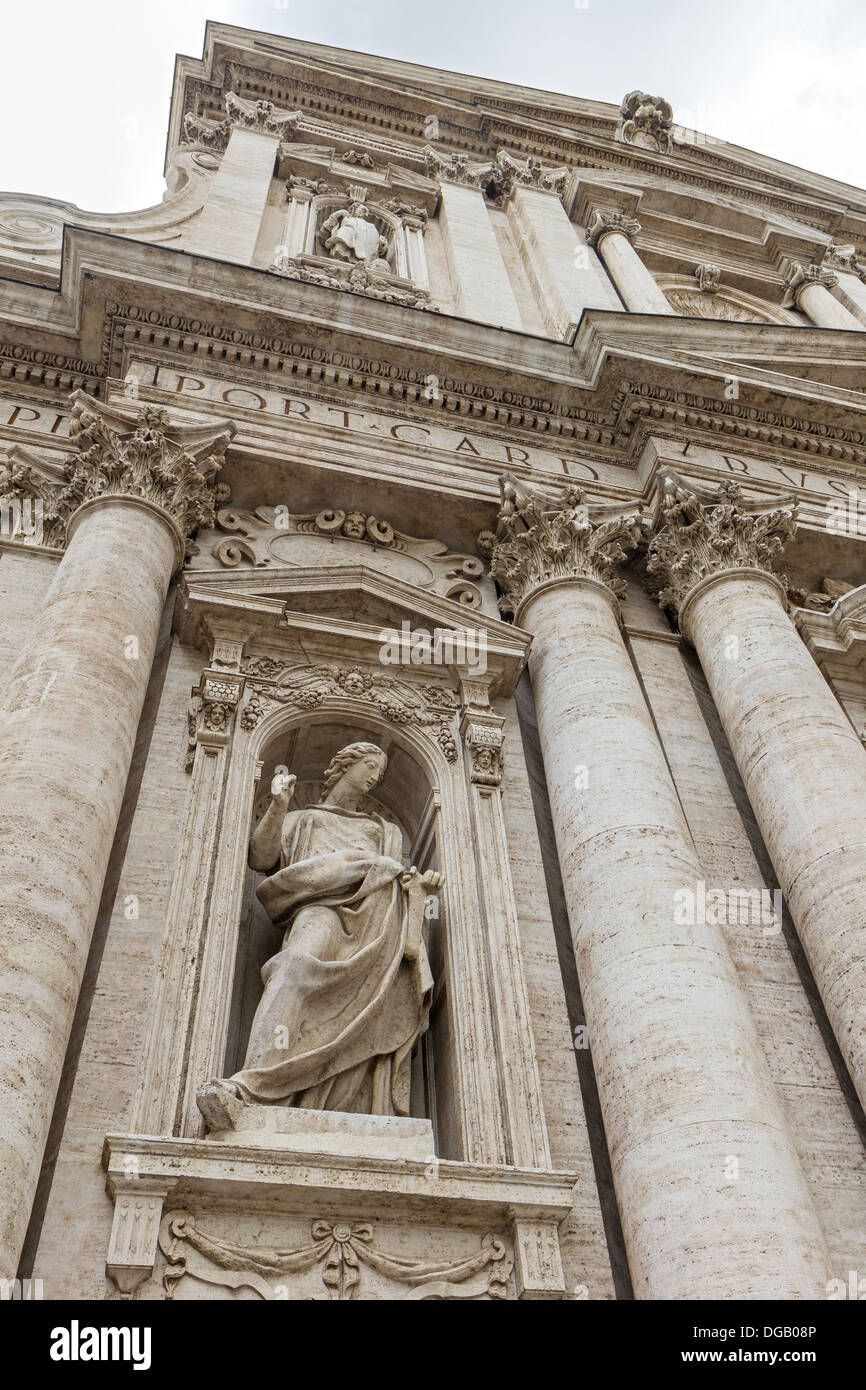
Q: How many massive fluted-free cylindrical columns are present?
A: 3